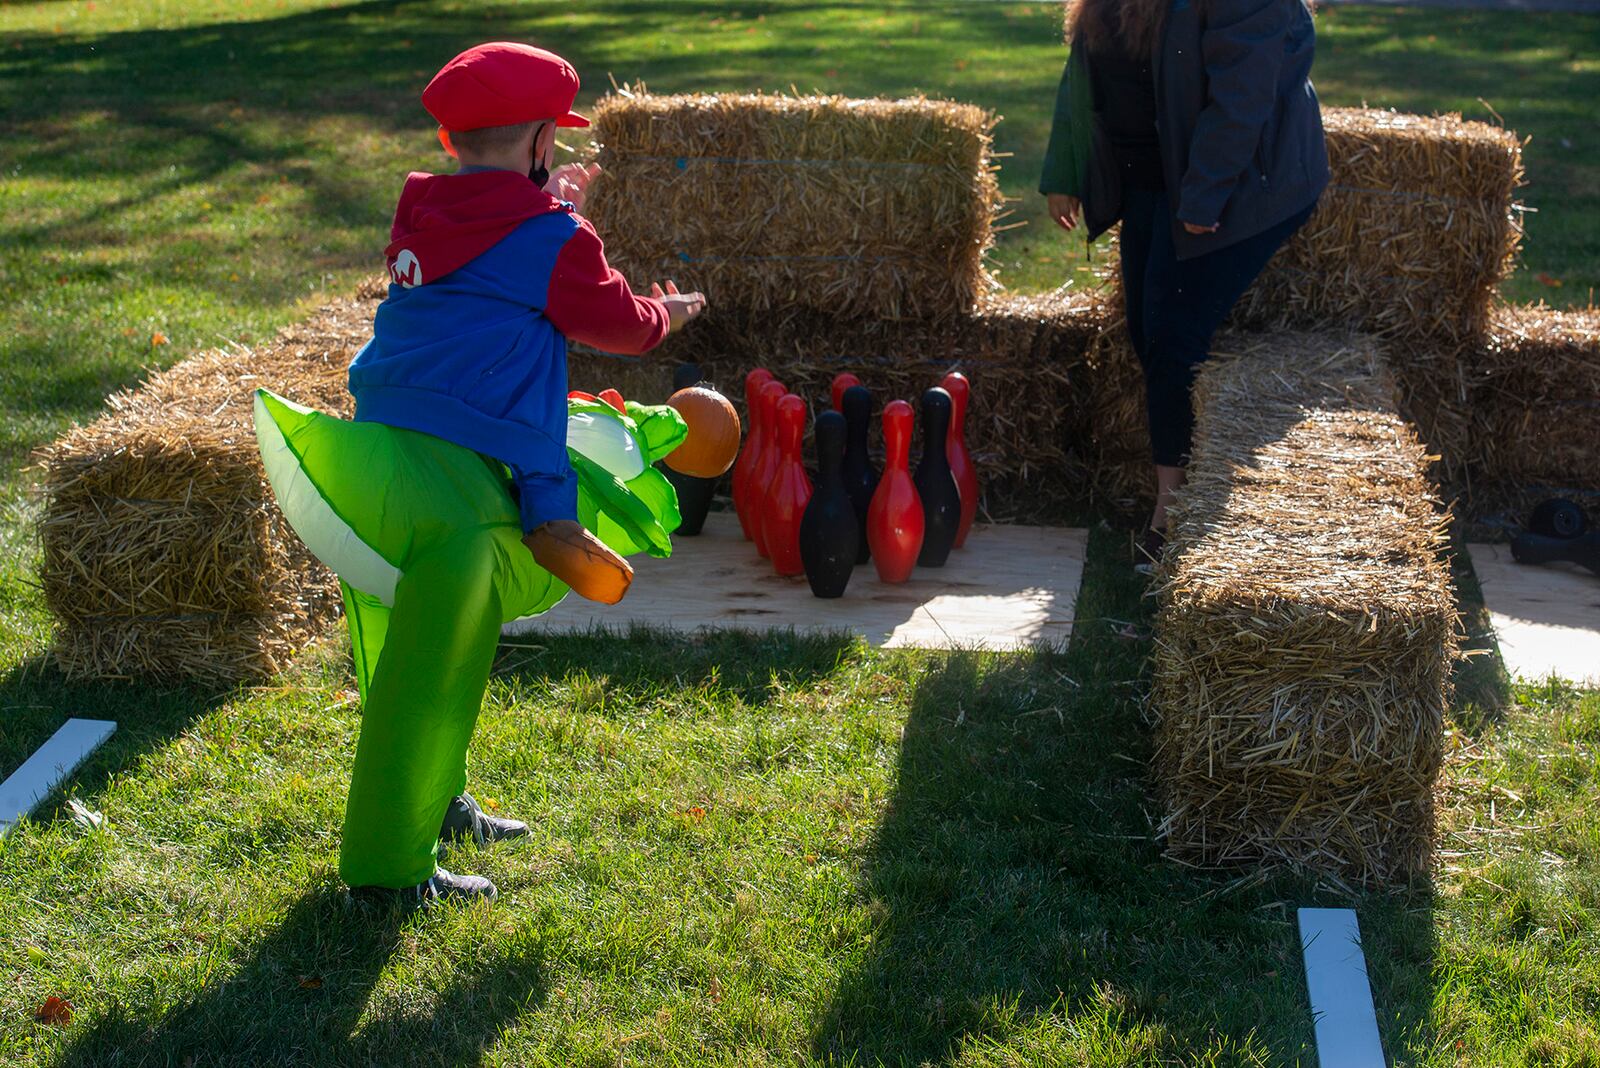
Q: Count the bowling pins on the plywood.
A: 10